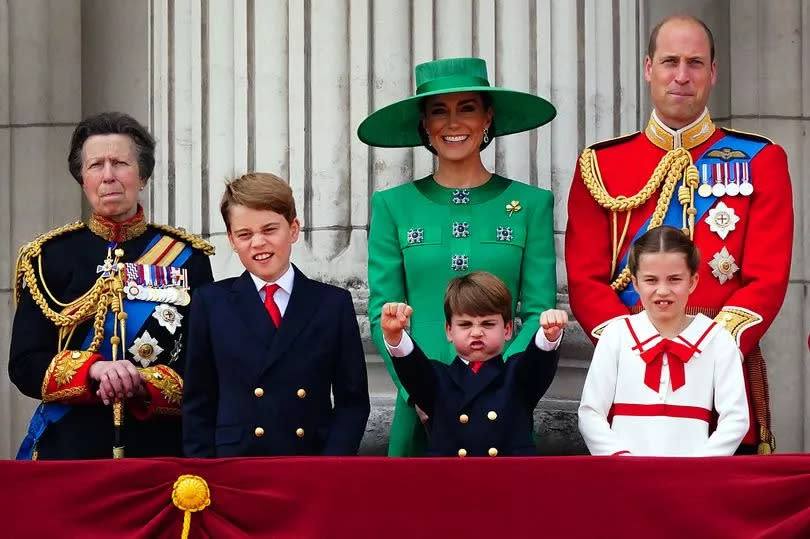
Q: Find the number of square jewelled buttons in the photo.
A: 5